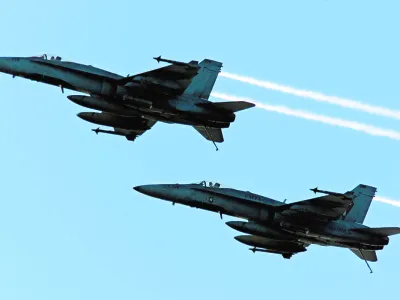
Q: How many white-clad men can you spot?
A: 0